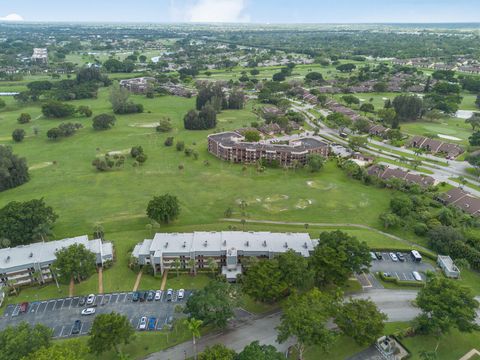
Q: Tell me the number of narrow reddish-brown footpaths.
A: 4